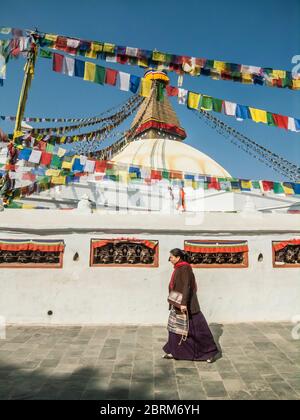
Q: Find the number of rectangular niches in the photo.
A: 4